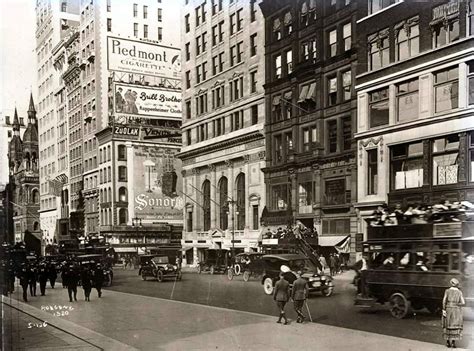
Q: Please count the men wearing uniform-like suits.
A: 2